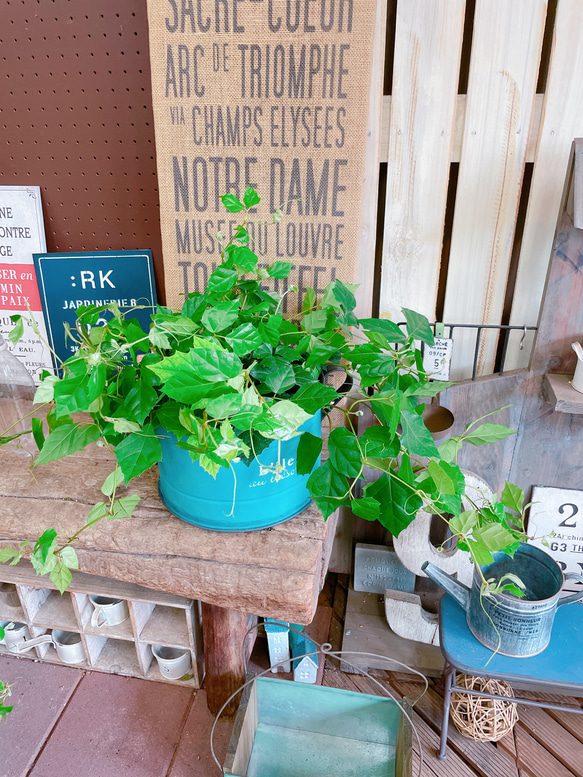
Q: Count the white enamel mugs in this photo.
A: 4